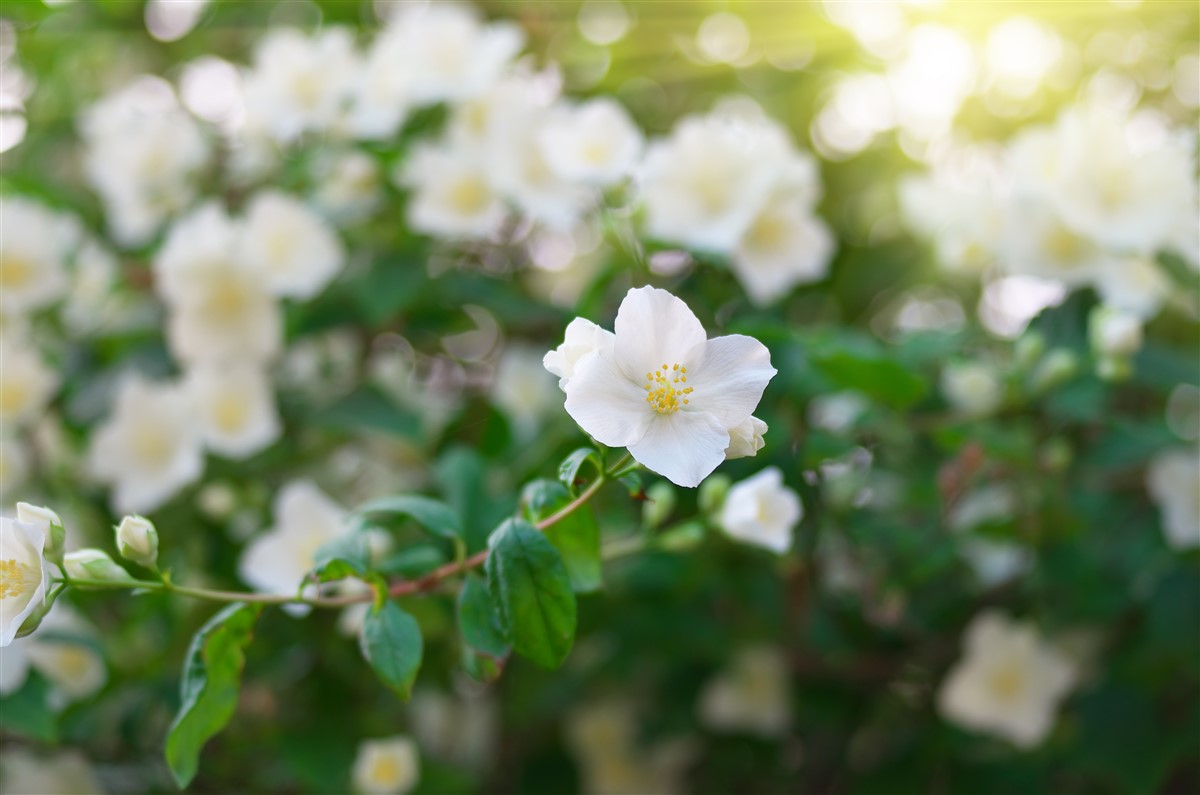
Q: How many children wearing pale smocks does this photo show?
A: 0